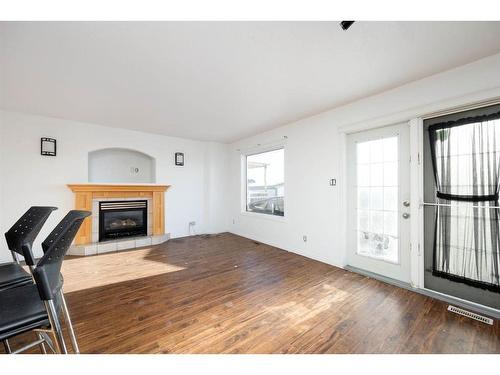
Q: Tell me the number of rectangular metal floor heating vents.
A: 1